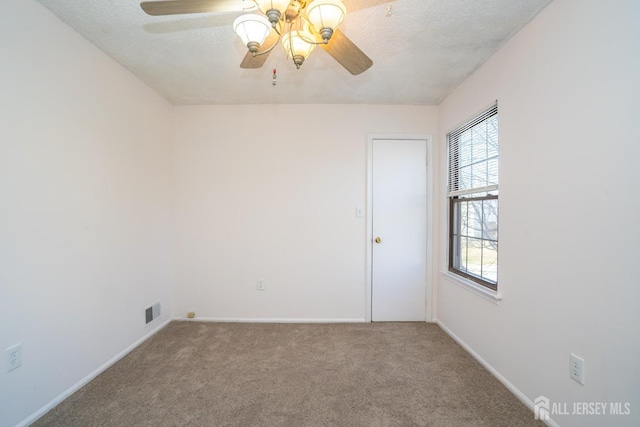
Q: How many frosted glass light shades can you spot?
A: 4